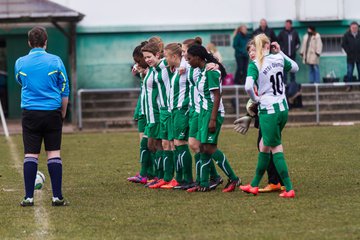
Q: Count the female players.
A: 8